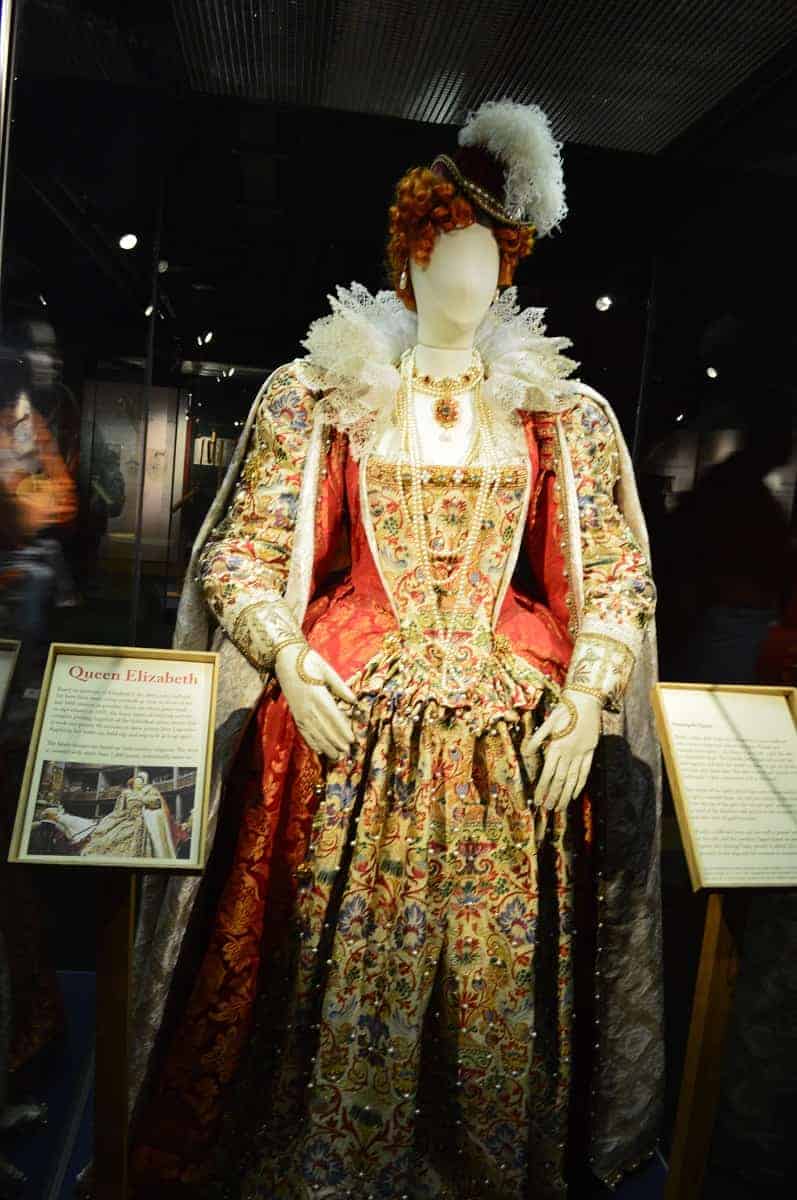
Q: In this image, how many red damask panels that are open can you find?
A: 2